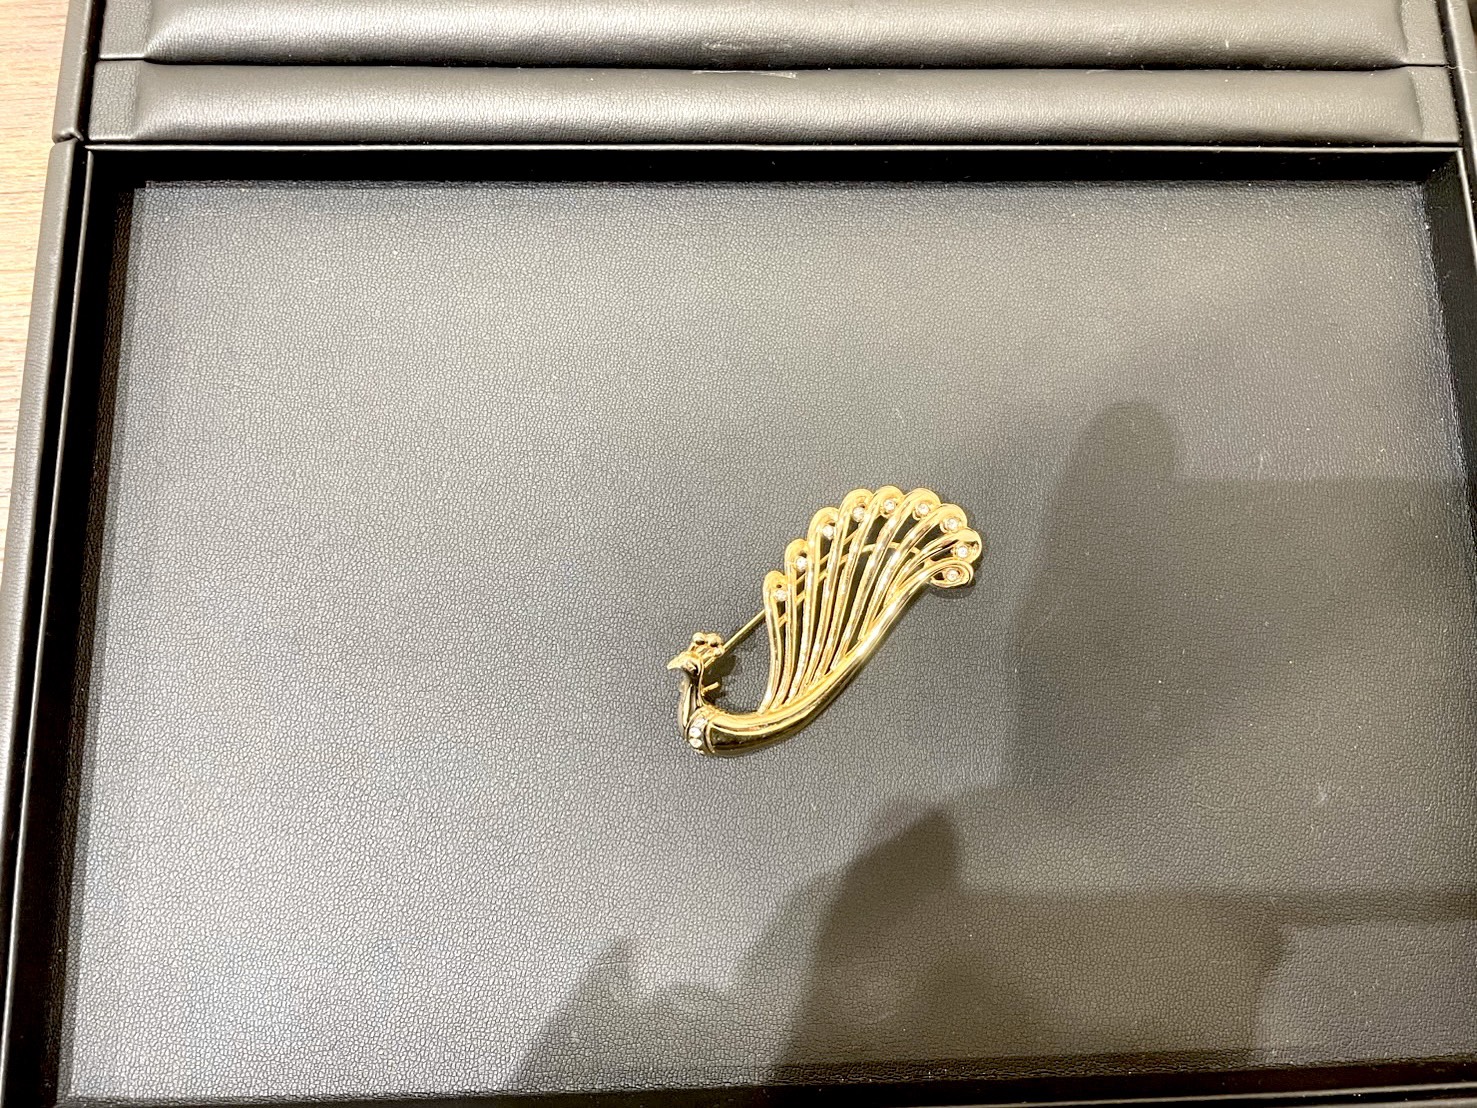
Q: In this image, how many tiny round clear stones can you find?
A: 12